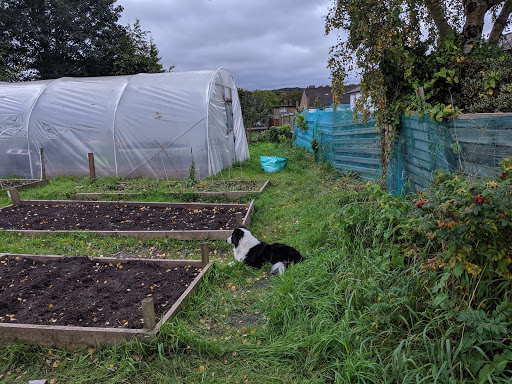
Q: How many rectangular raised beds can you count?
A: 4